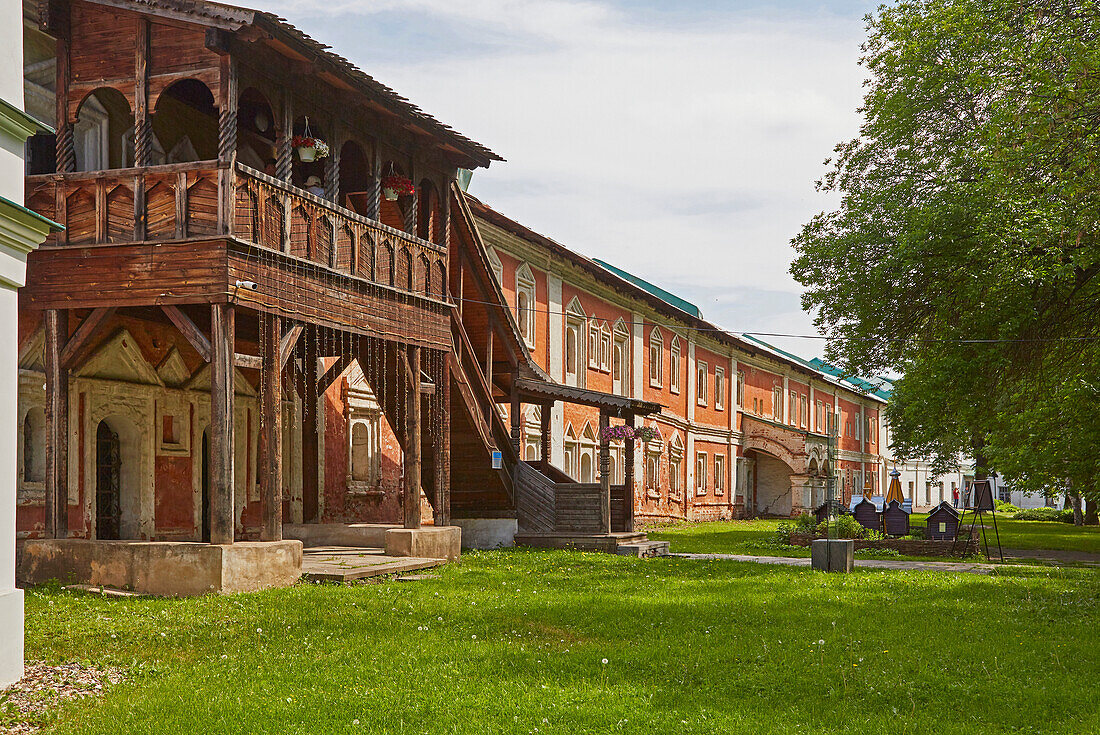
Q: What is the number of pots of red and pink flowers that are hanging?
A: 4